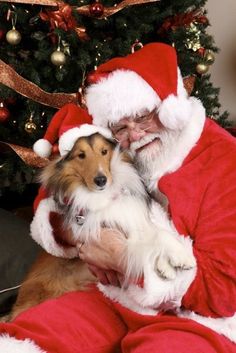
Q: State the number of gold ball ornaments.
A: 5